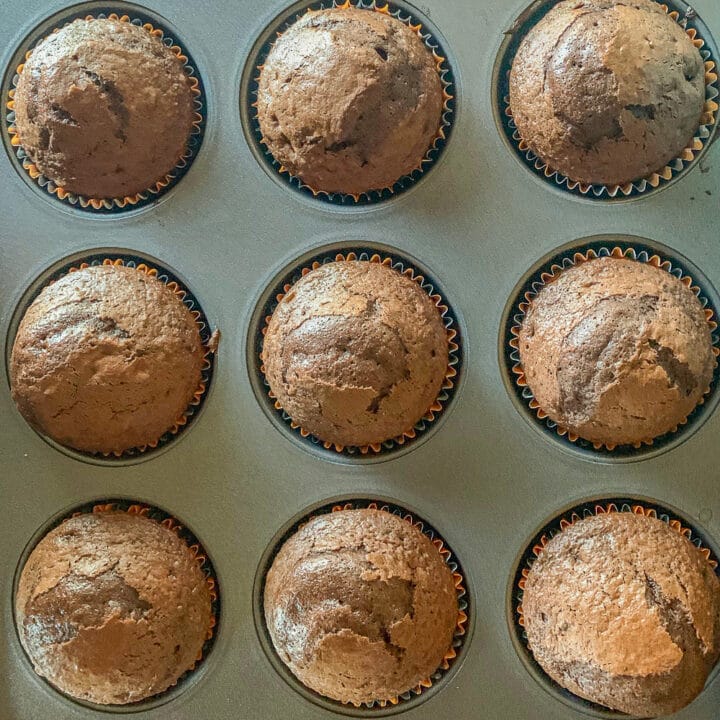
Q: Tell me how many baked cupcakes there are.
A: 9